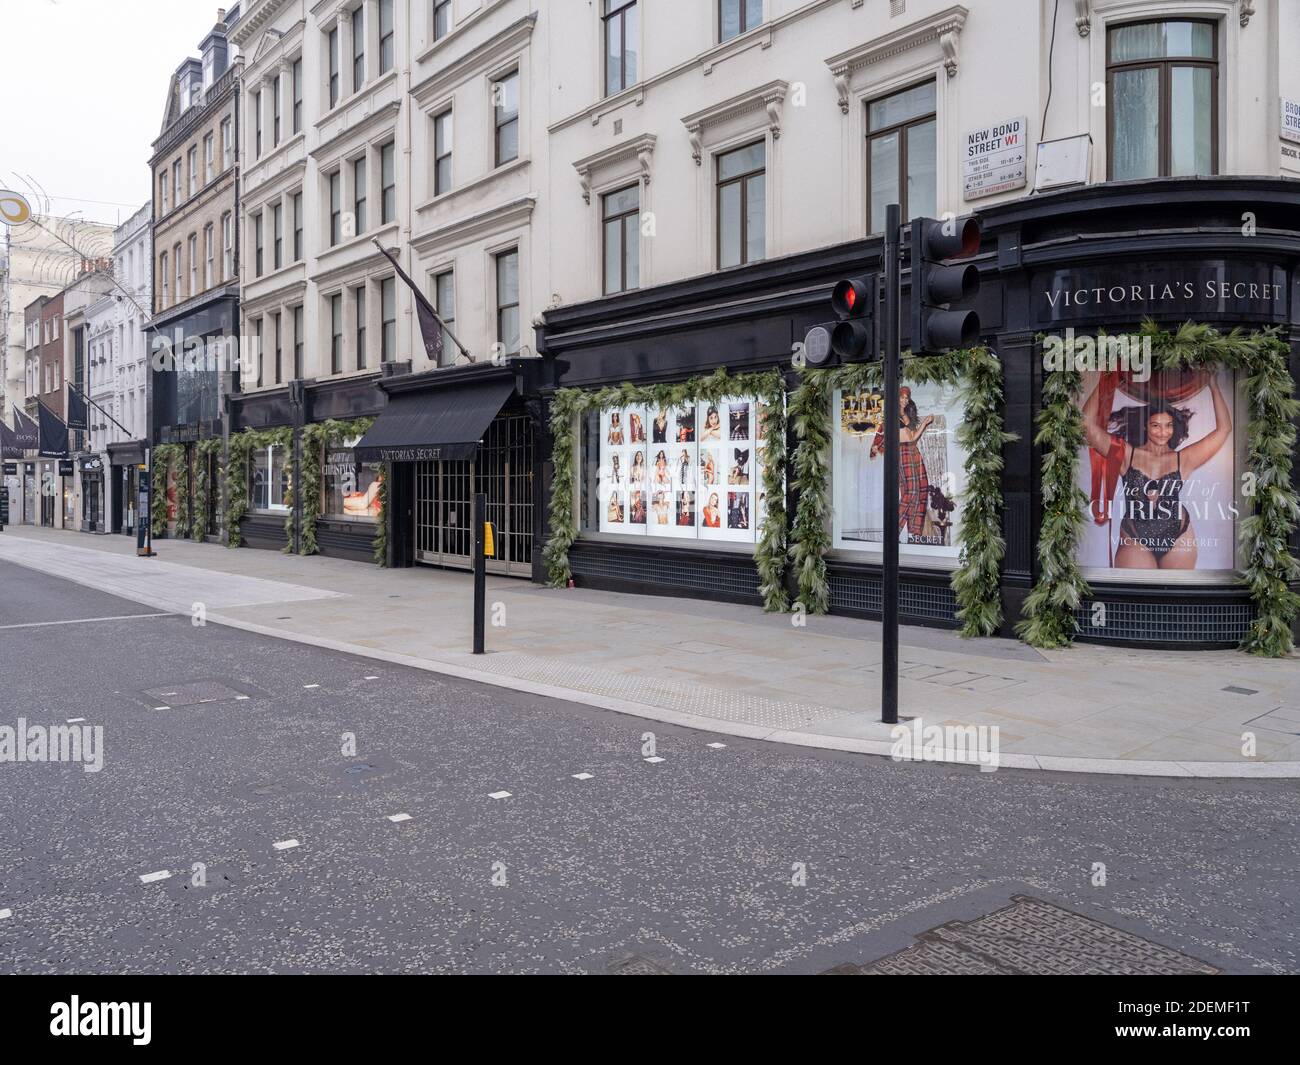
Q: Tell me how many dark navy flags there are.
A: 2